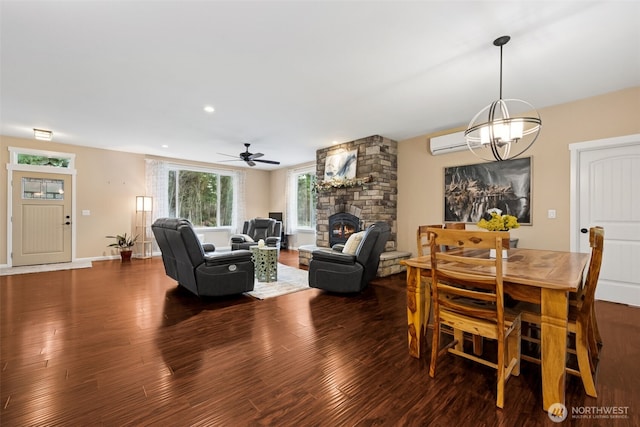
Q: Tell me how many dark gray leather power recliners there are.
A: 3